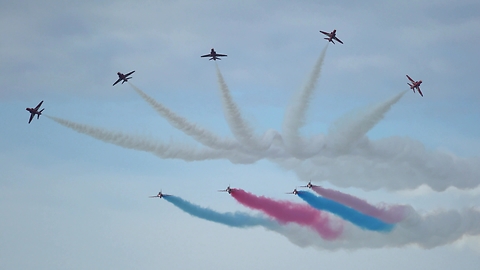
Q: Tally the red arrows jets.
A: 9